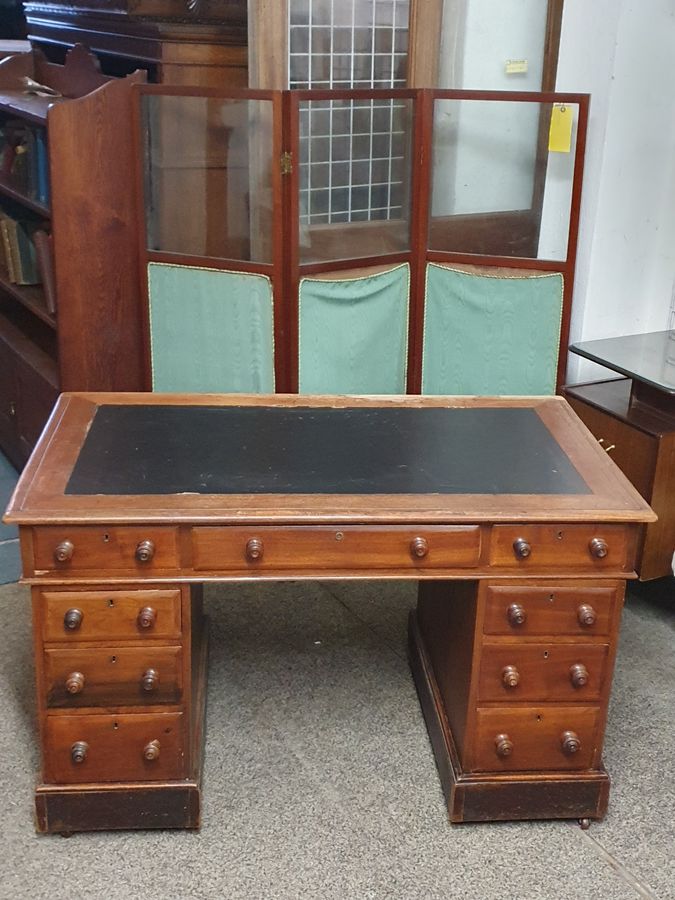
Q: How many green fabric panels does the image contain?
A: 3